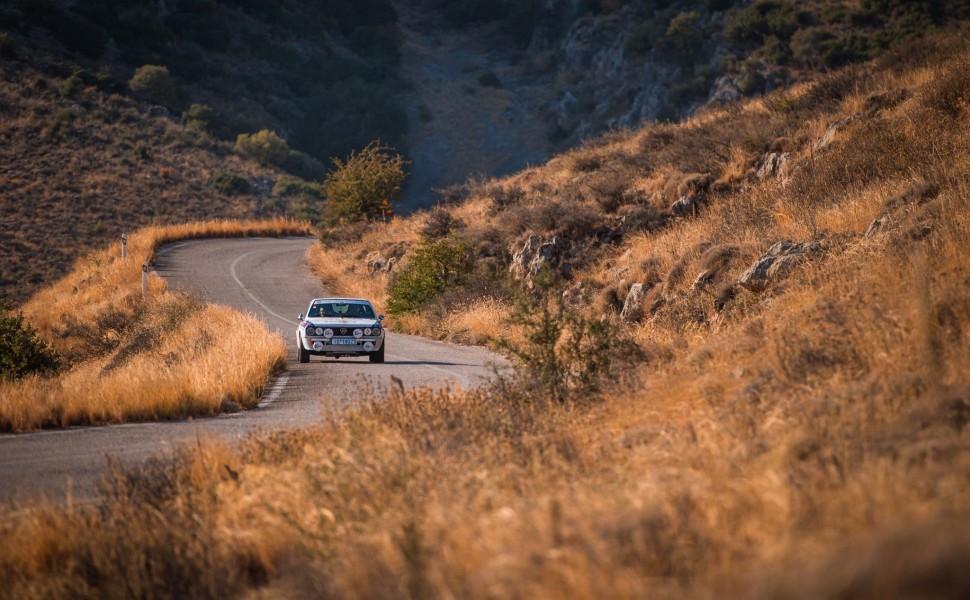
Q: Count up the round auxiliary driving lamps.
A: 4